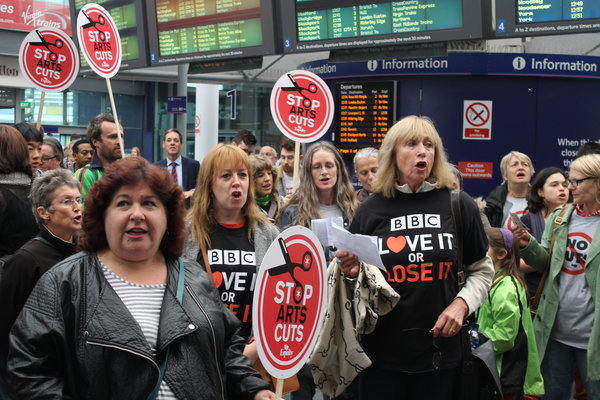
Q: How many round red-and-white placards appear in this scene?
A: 4